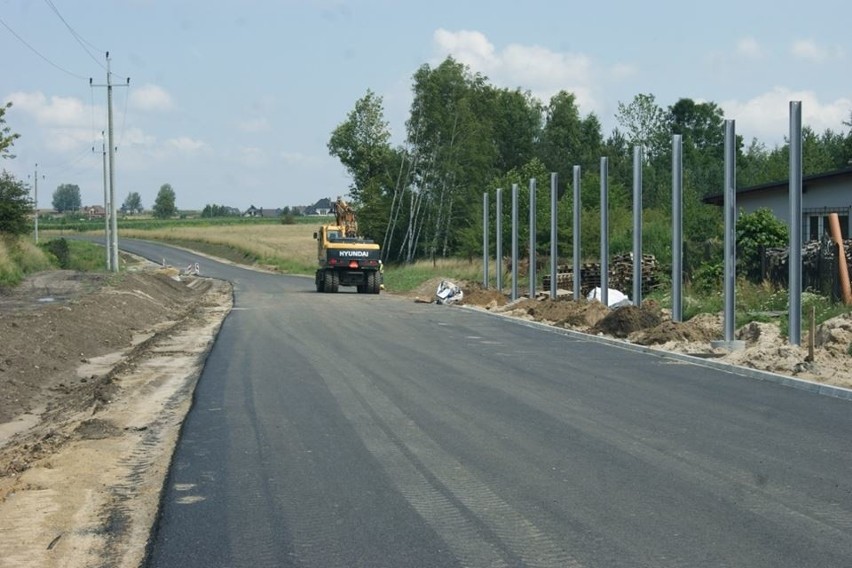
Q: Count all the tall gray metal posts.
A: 11